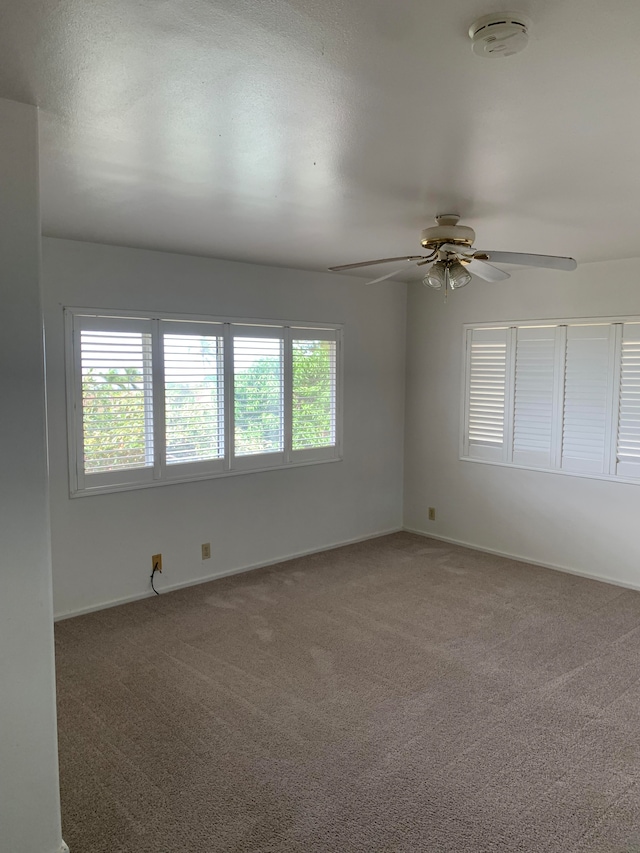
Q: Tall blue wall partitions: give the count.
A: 0